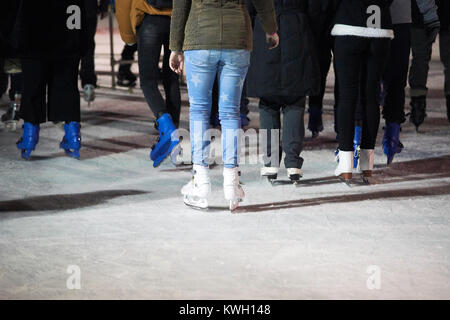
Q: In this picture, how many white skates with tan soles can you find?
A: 2